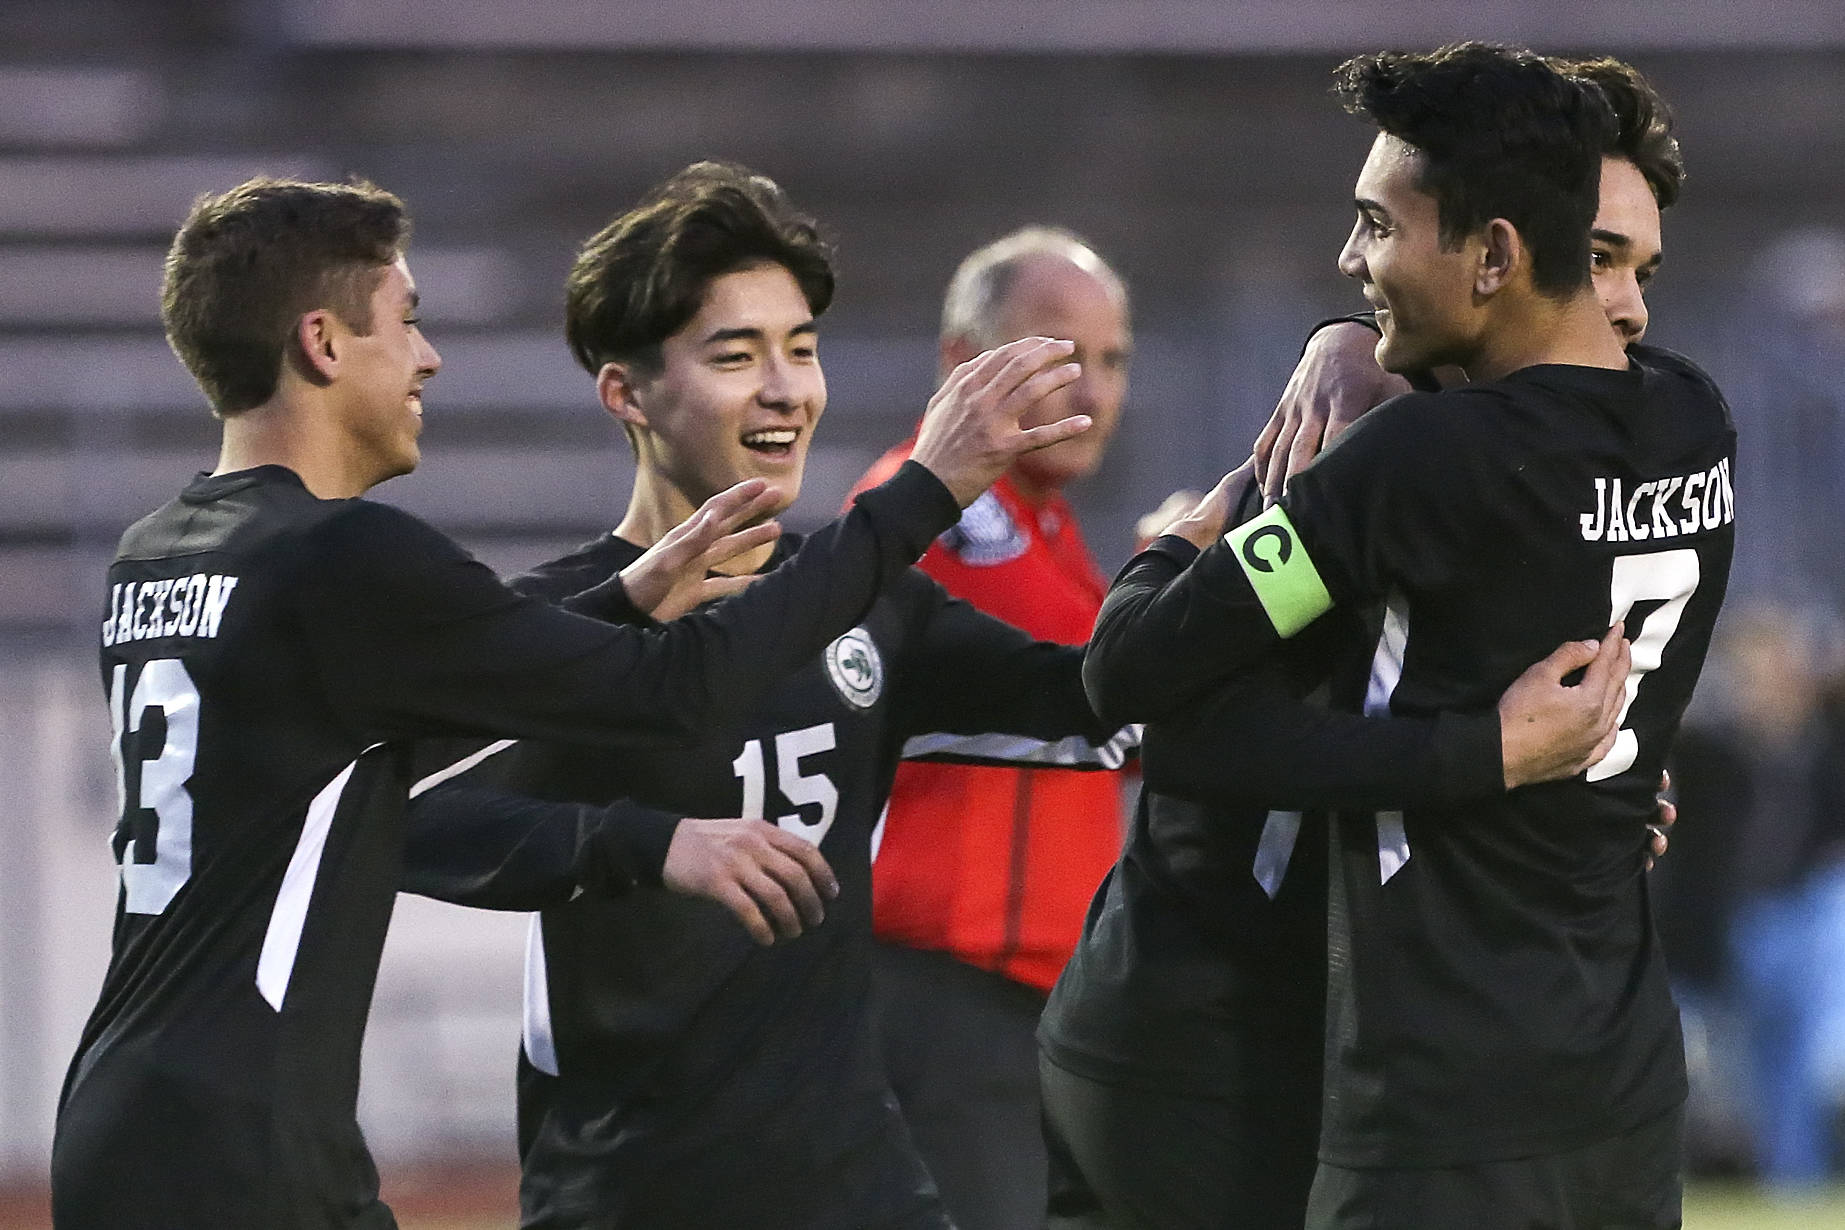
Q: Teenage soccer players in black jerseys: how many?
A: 4